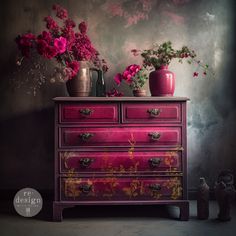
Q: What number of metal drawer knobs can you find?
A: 8